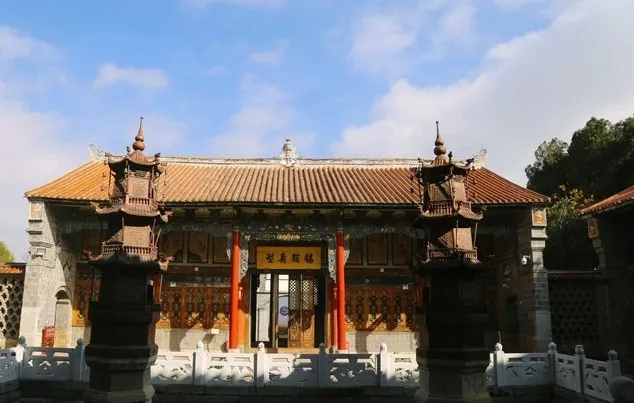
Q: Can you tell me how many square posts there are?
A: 10